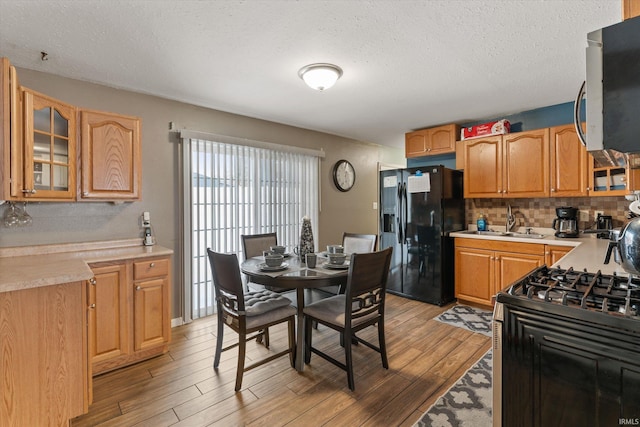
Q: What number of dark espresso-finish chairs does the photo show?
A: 4